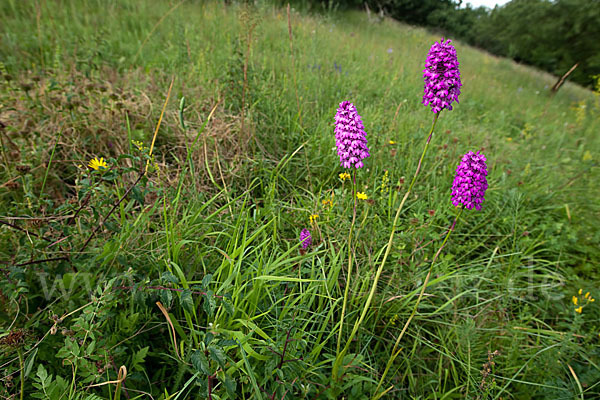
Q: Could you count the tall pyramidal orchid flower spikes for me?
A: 3